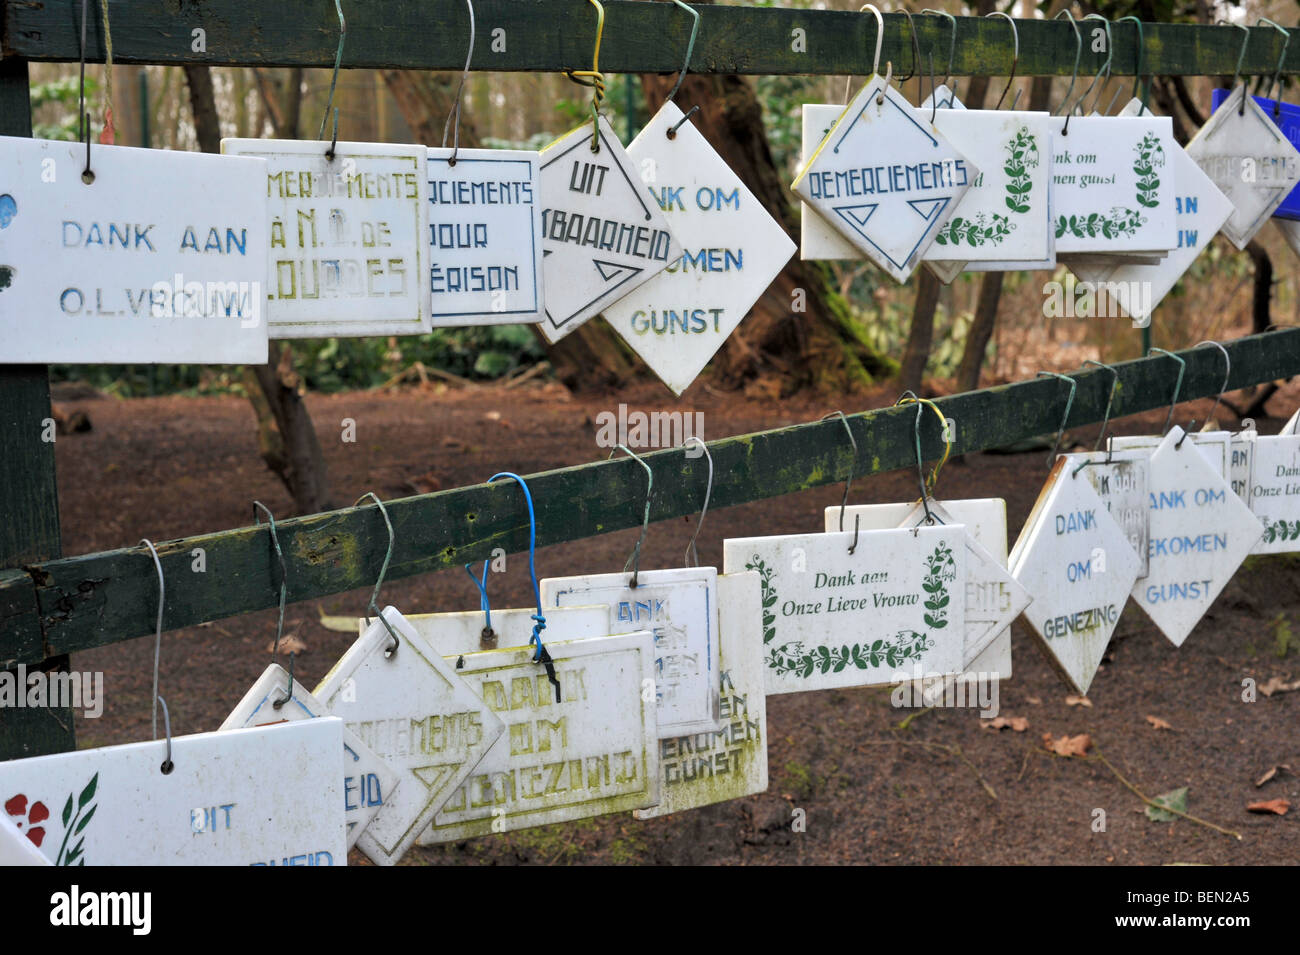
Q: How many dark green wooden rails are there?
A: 2